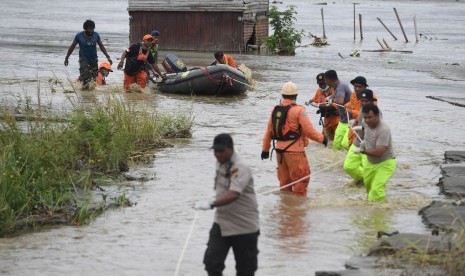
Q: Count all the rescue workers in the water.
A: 12